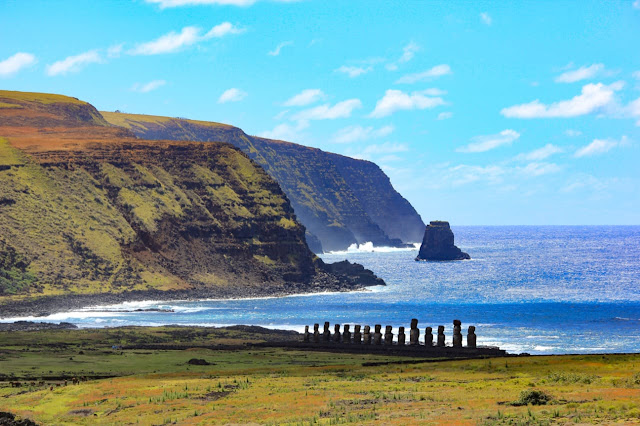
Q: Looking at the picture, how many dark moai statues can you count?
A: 15